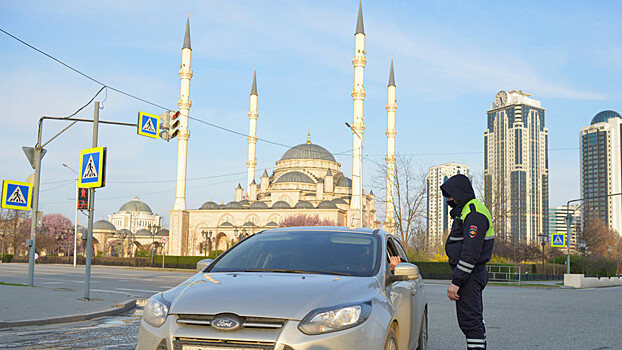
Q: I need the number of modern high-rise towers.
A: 3